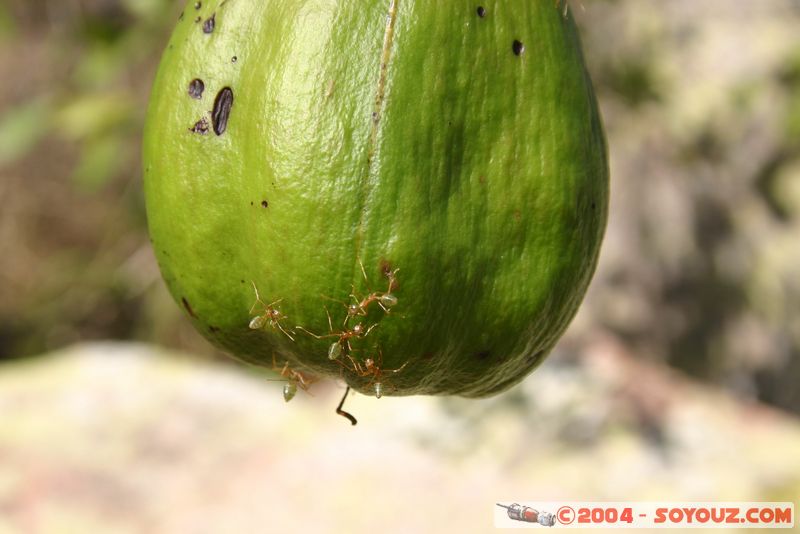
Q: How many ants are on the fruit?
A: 5